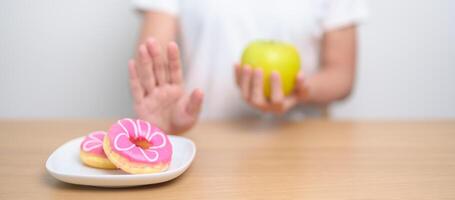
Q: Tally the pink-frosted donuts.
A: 2